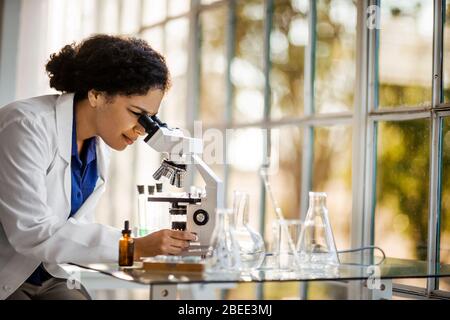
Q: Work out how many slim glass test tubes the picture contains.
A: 3